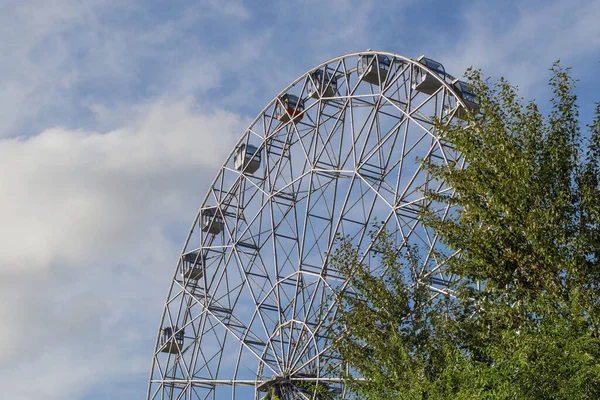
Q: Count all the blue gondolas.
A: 0